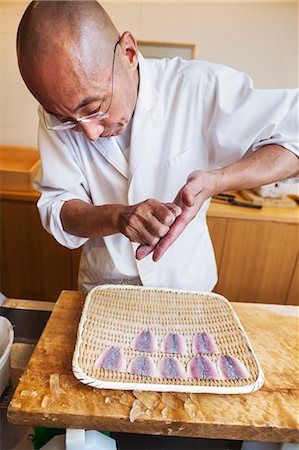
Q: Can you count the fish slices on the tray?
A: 8